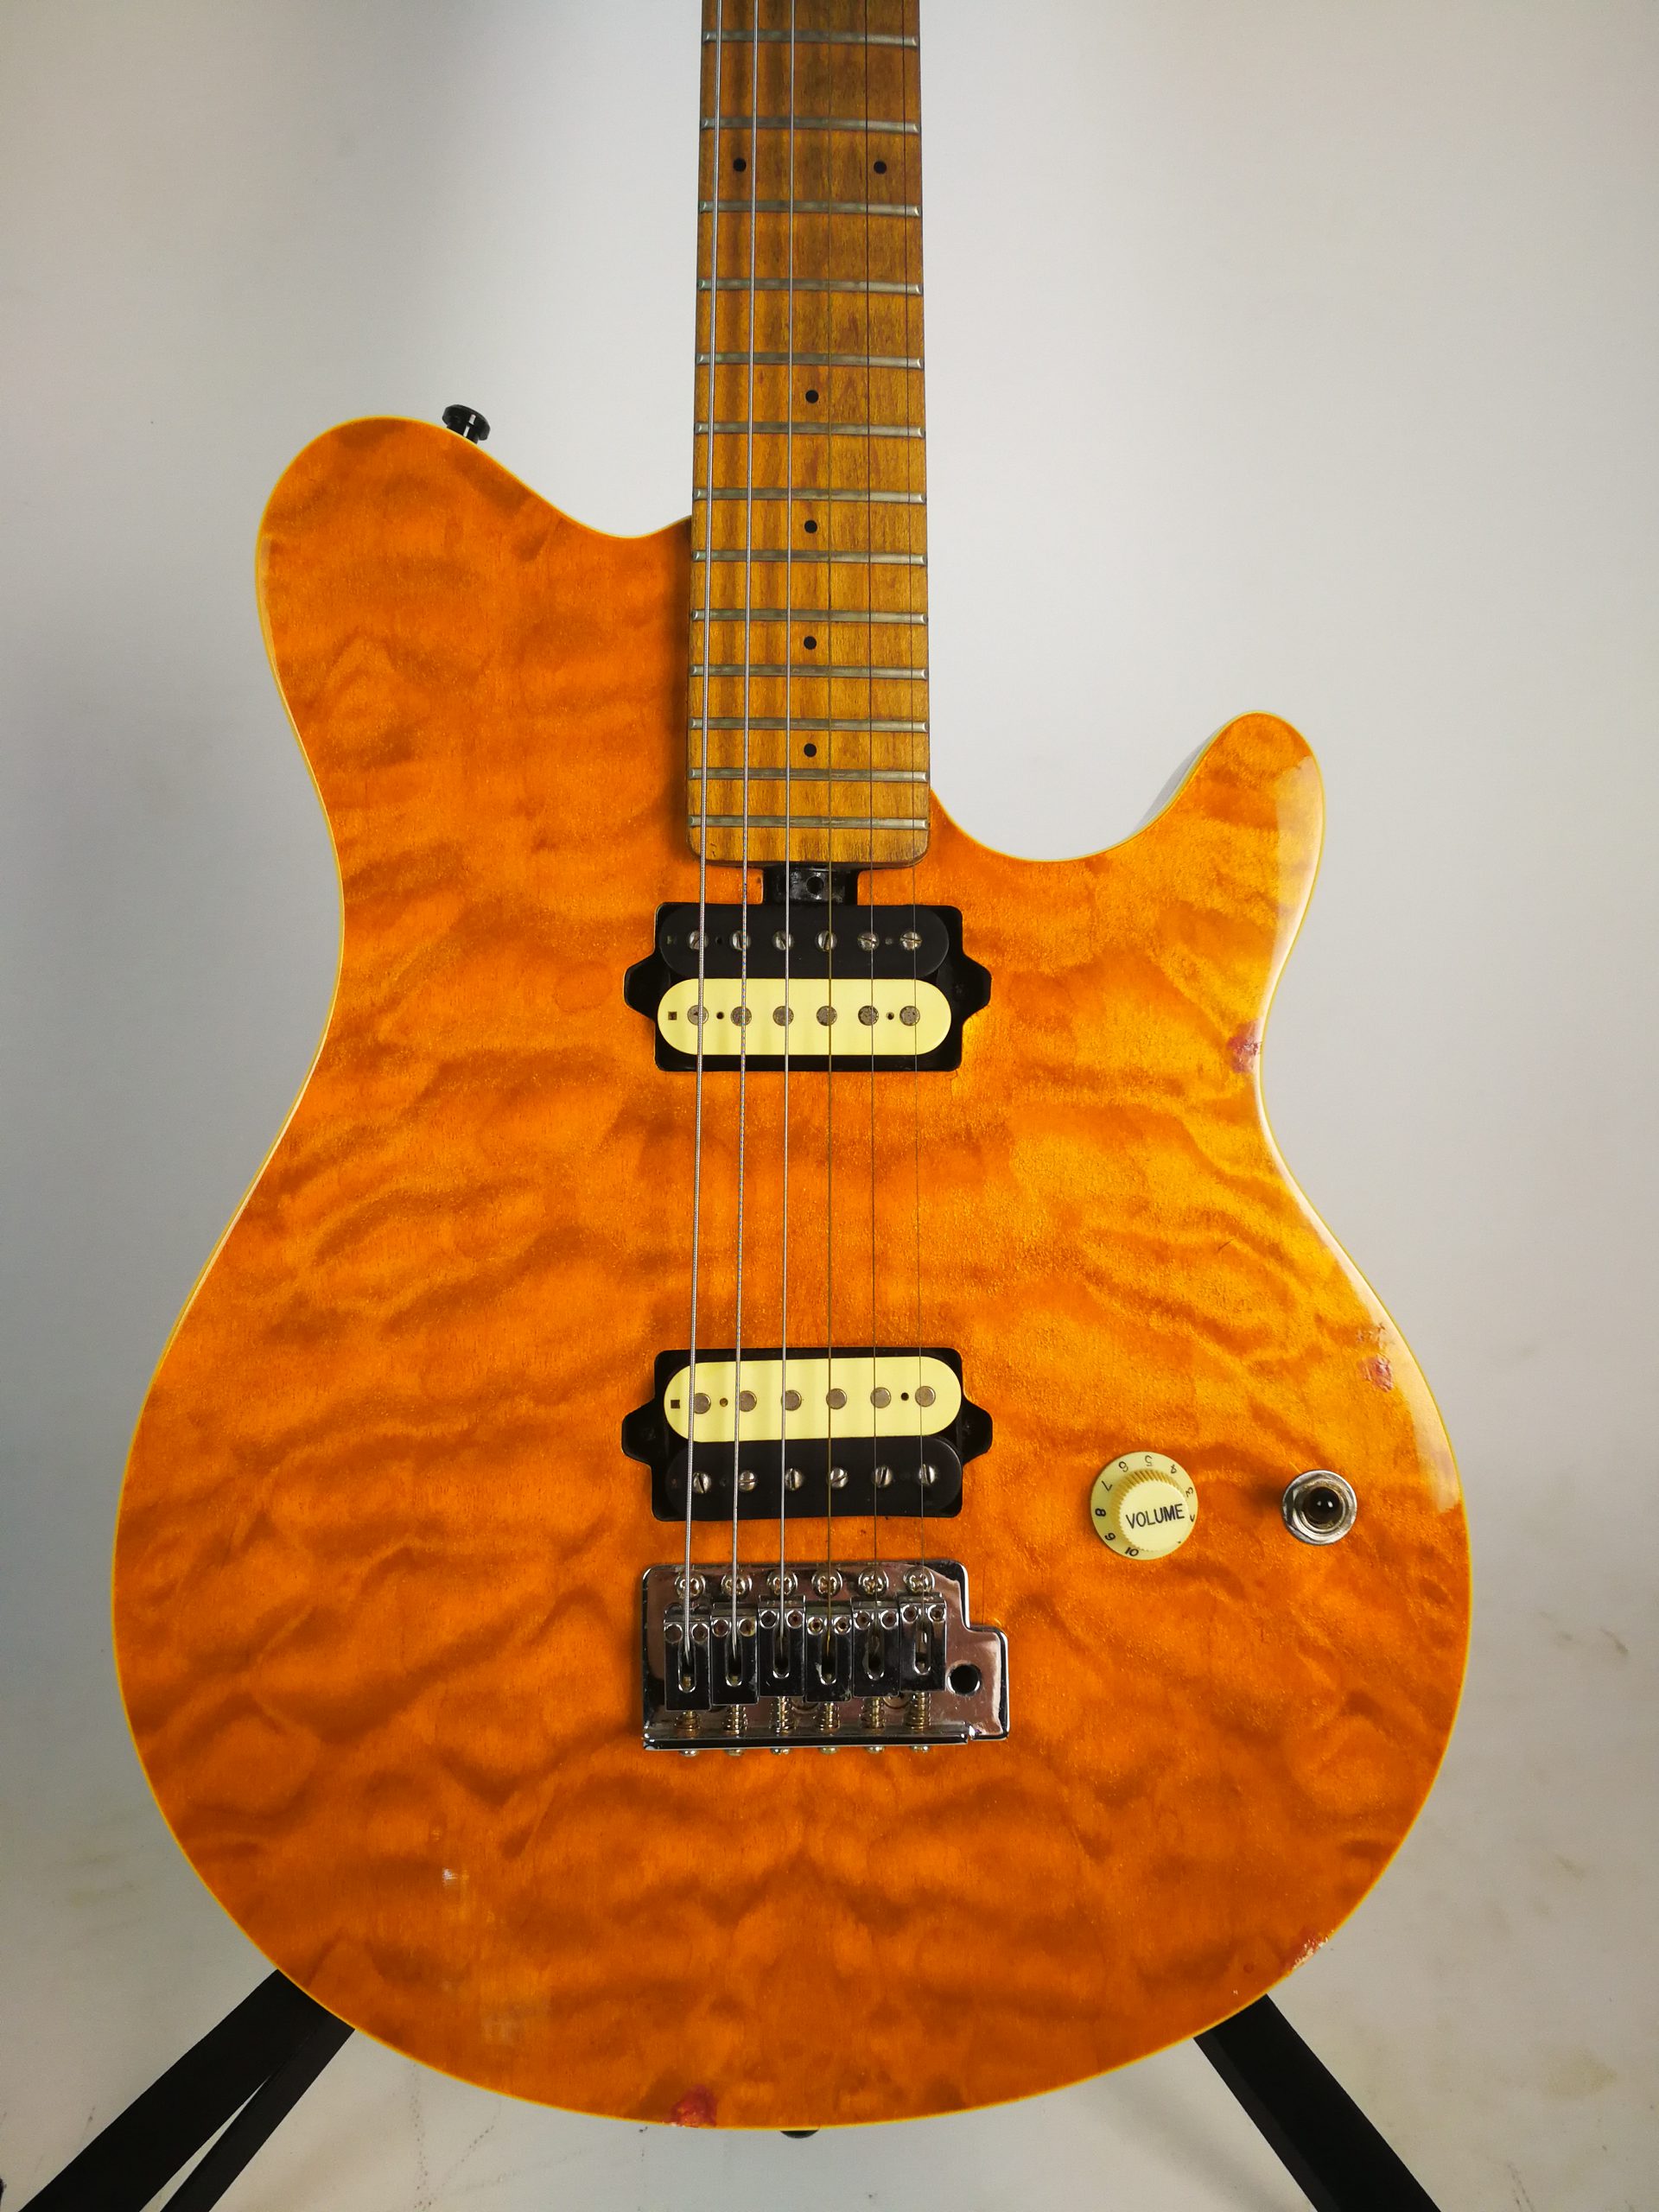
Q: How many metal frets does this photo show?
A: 13